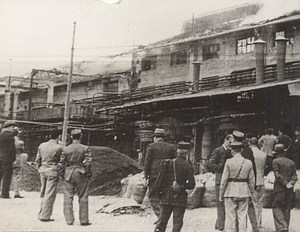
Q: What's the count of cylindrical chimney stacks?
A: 3